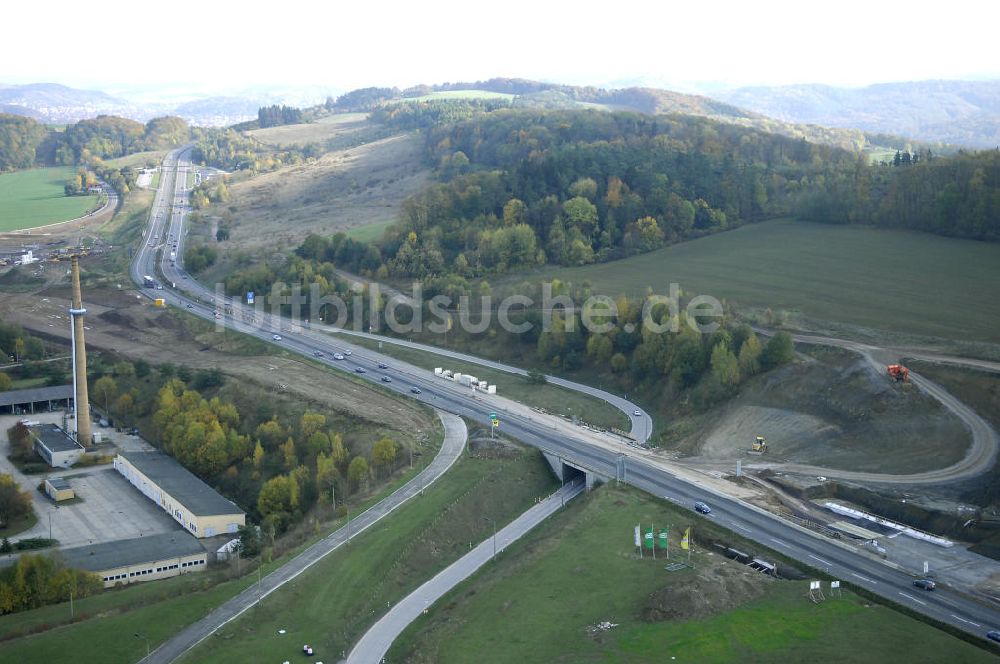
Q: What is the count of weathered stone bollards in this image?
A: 0